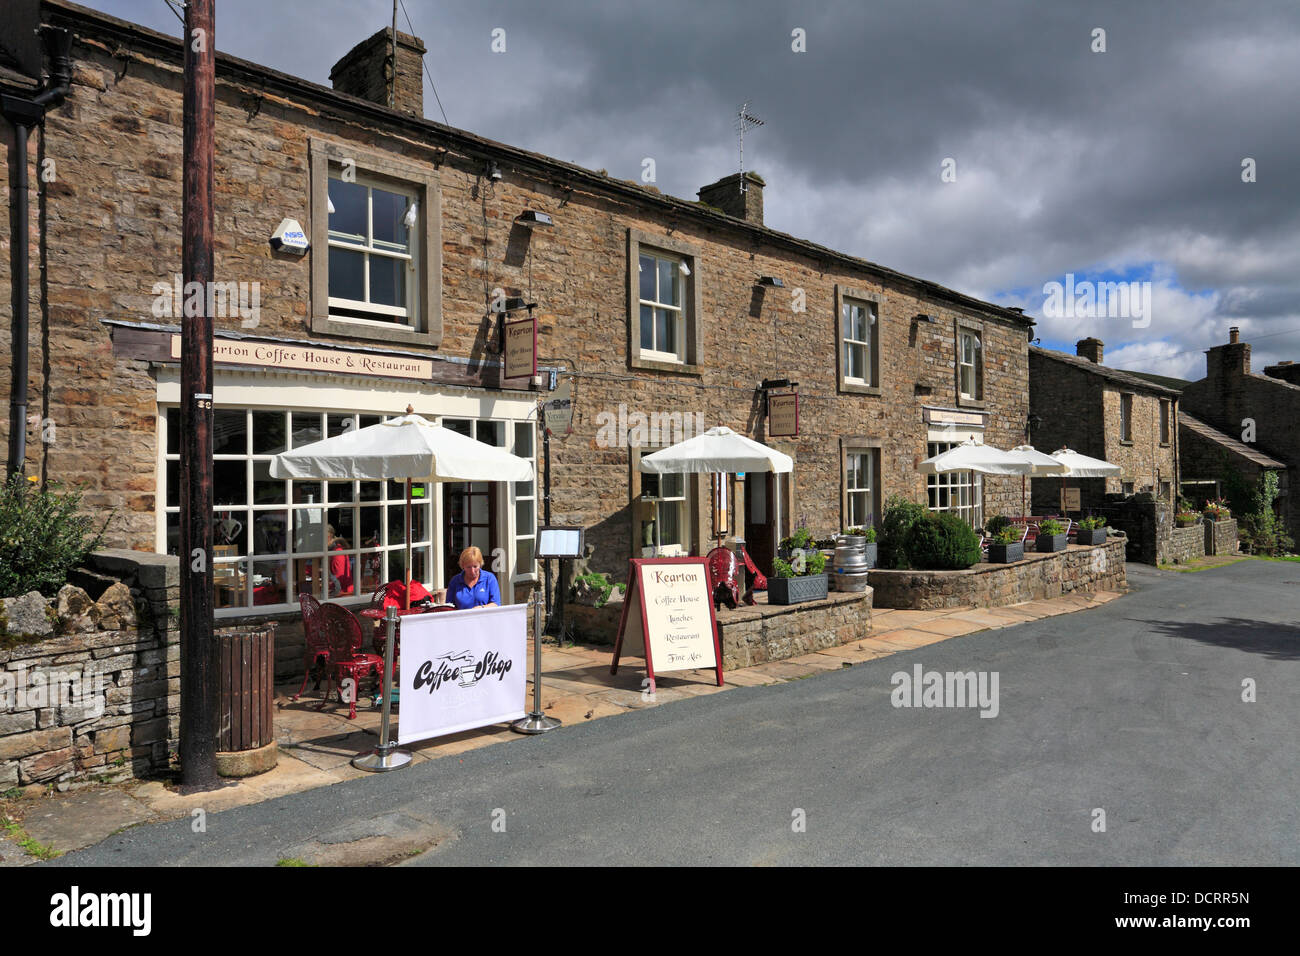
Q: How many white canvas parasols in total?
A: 5